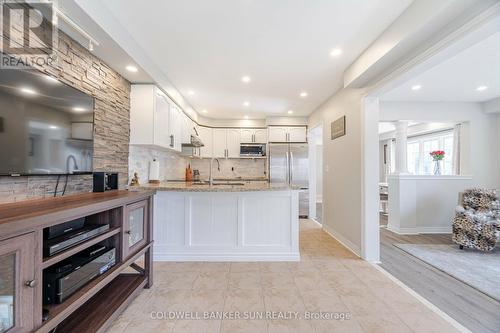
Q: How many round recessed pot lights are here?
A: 11